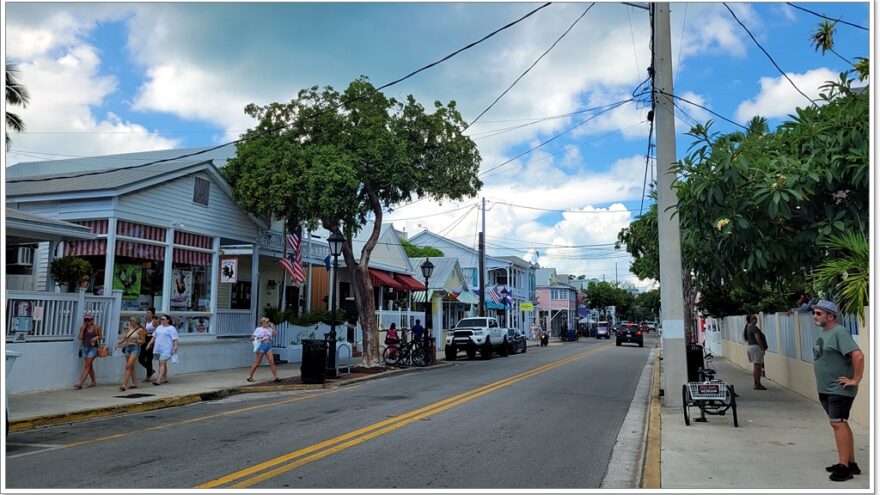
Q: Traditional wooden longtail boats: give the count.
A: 0